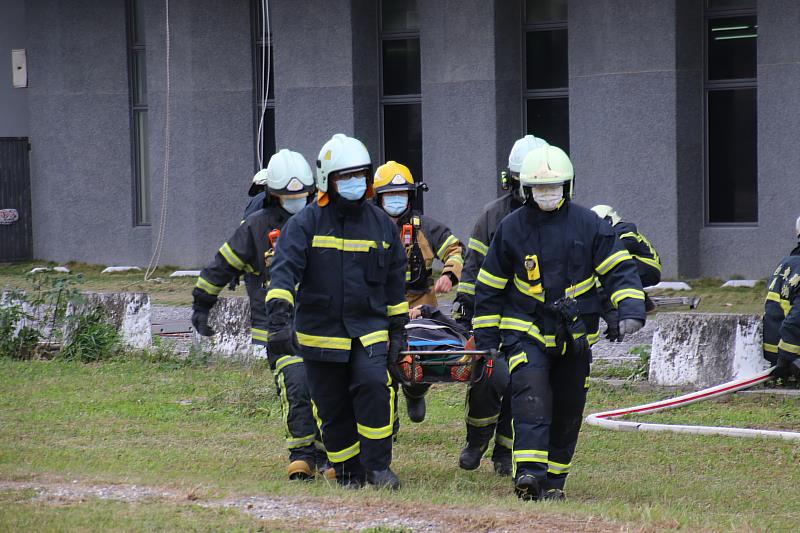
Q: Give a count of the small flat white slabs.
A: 5